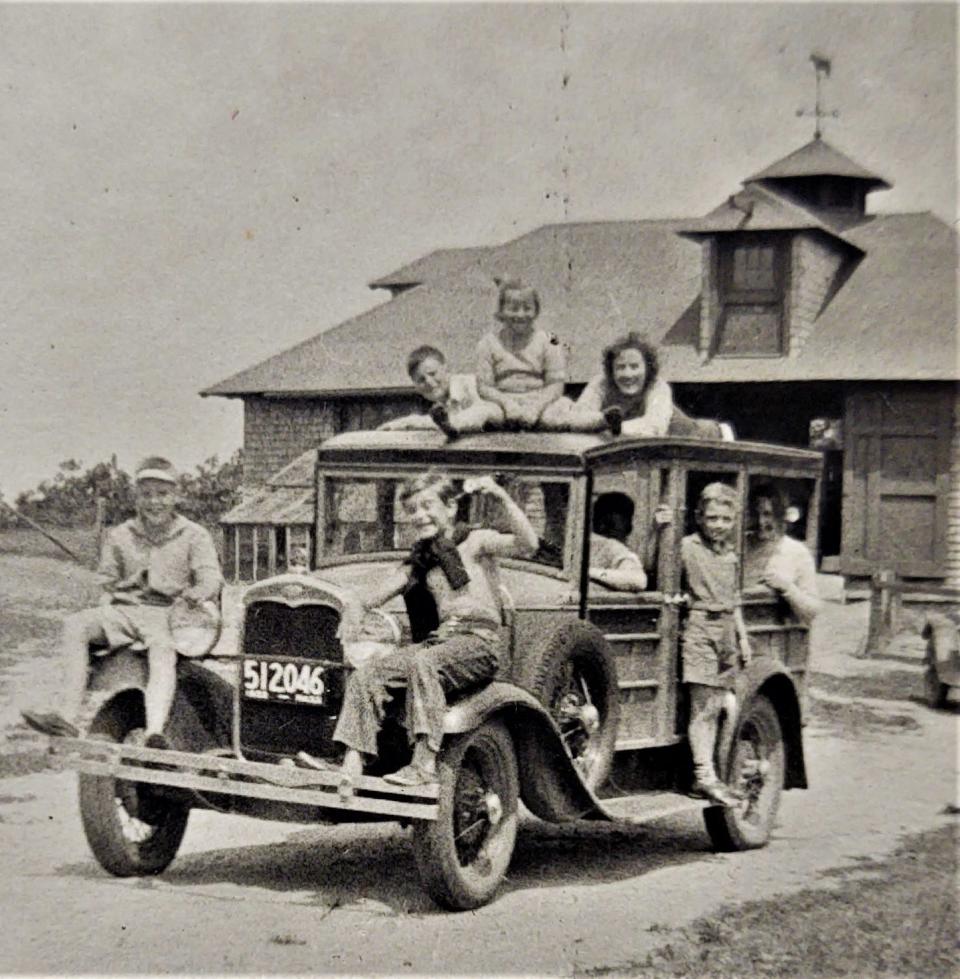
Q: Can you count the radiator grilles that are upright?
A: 1